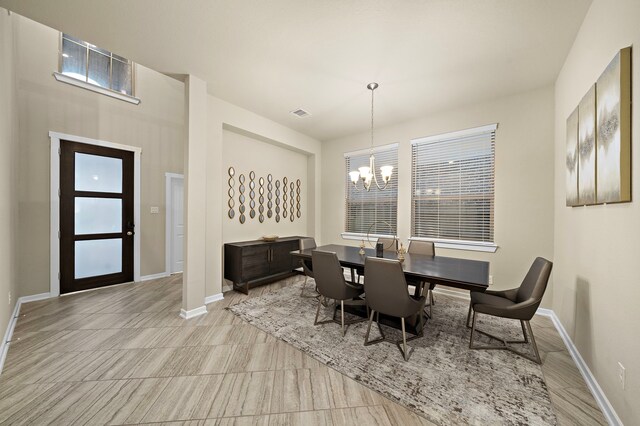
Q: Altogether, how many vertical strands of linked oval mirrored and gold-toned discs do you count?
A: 9